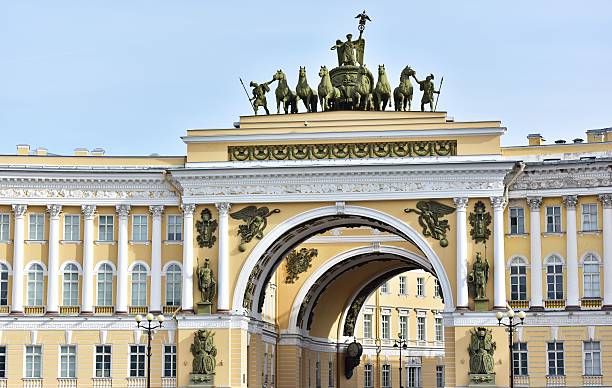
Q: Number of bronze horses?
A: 6